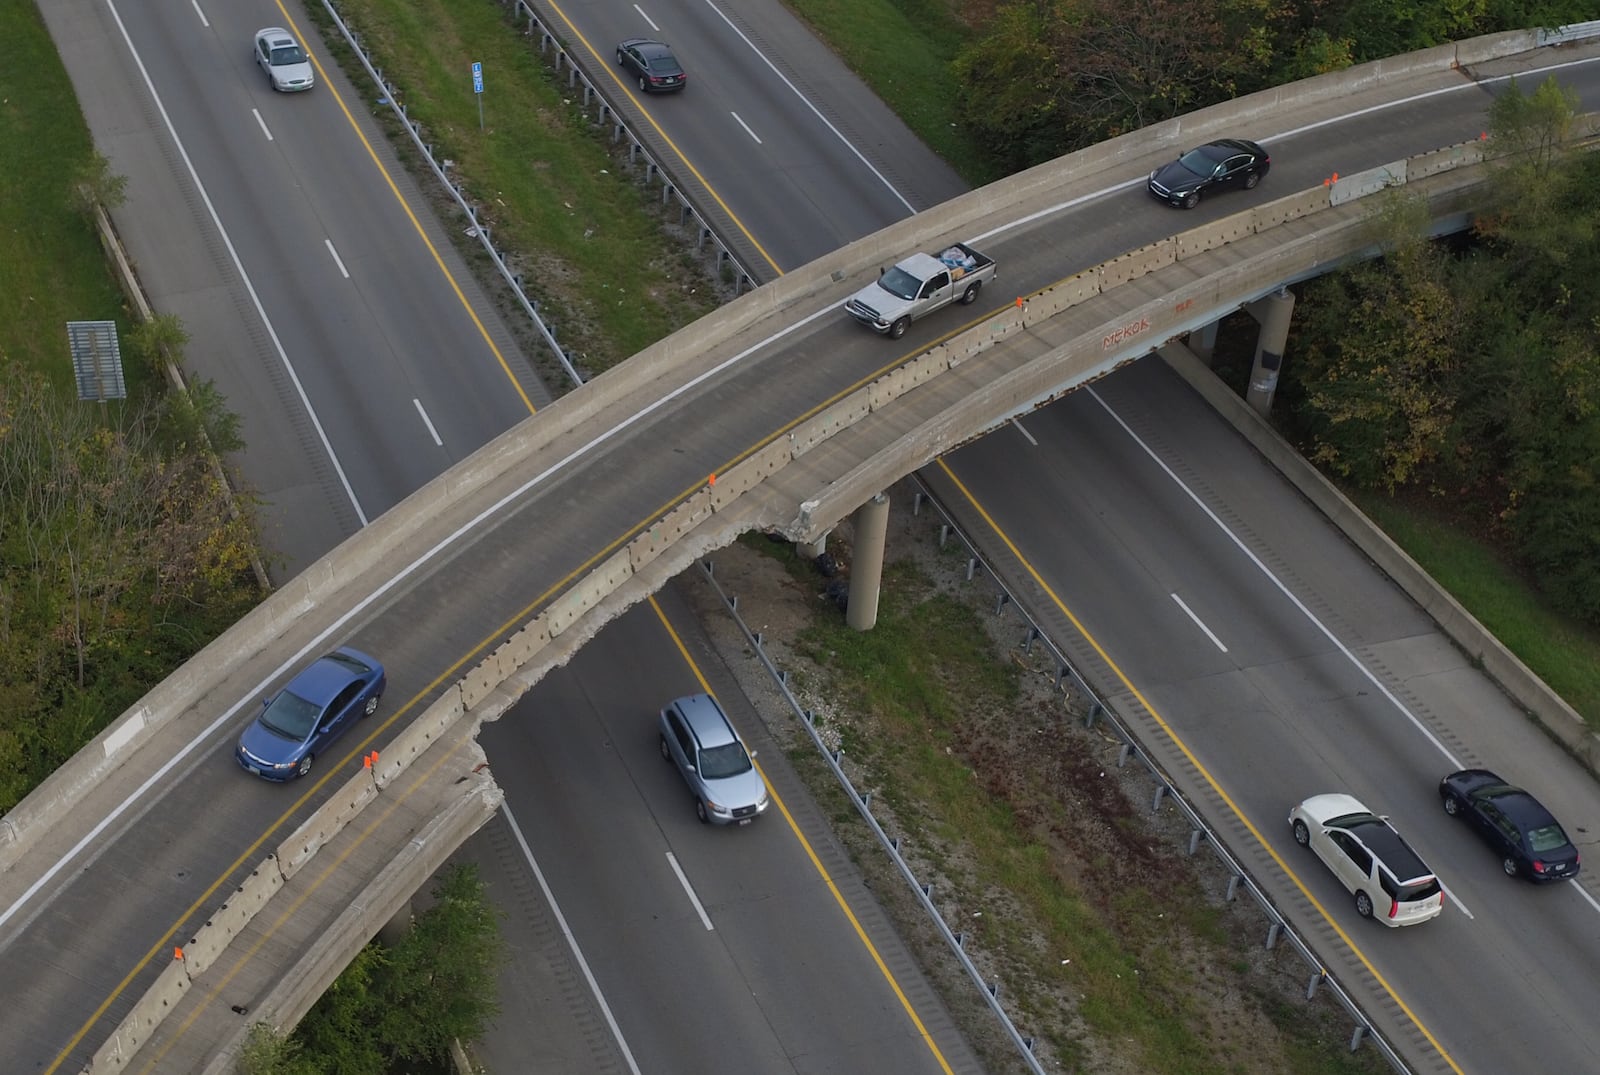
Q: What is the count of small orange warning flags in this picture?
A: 8